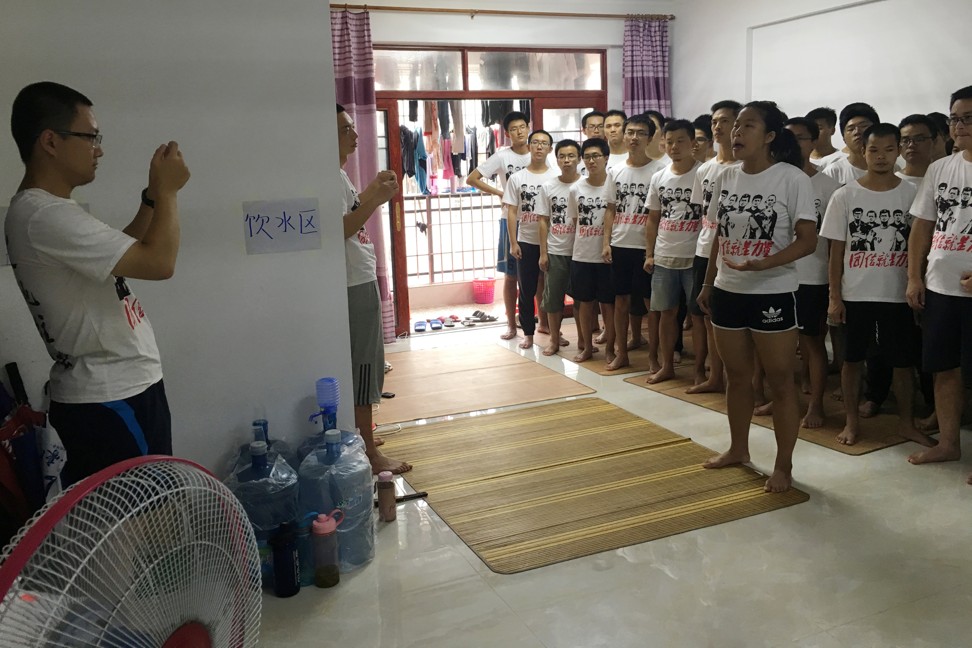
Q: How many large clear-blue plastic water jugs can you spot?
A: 4